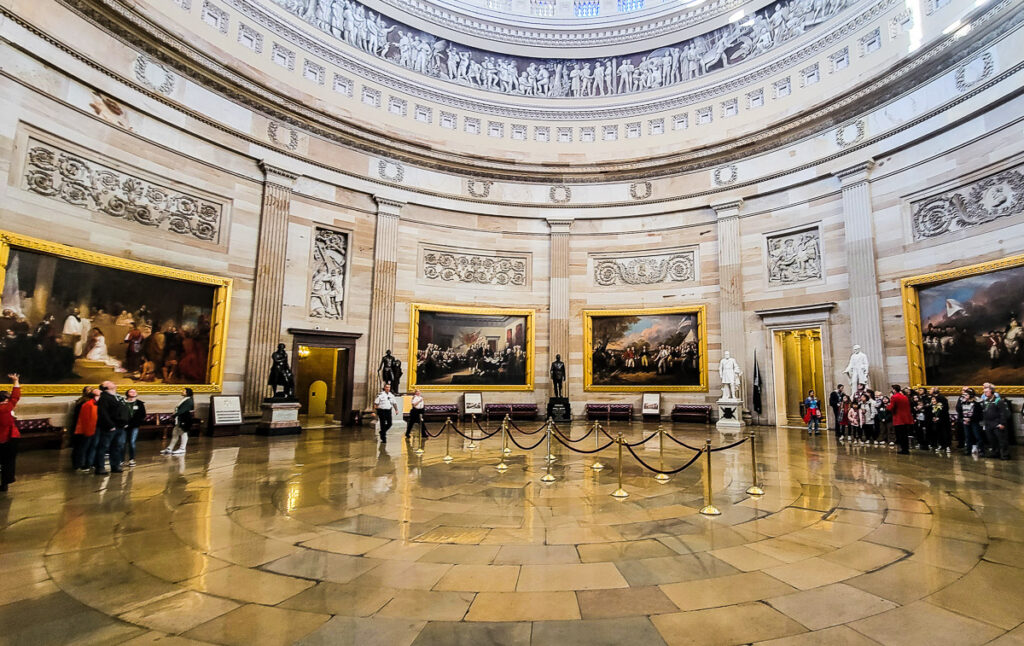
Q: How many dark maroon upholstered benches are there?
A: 6